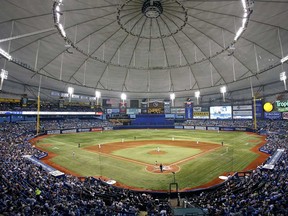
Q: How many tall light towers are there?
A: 8